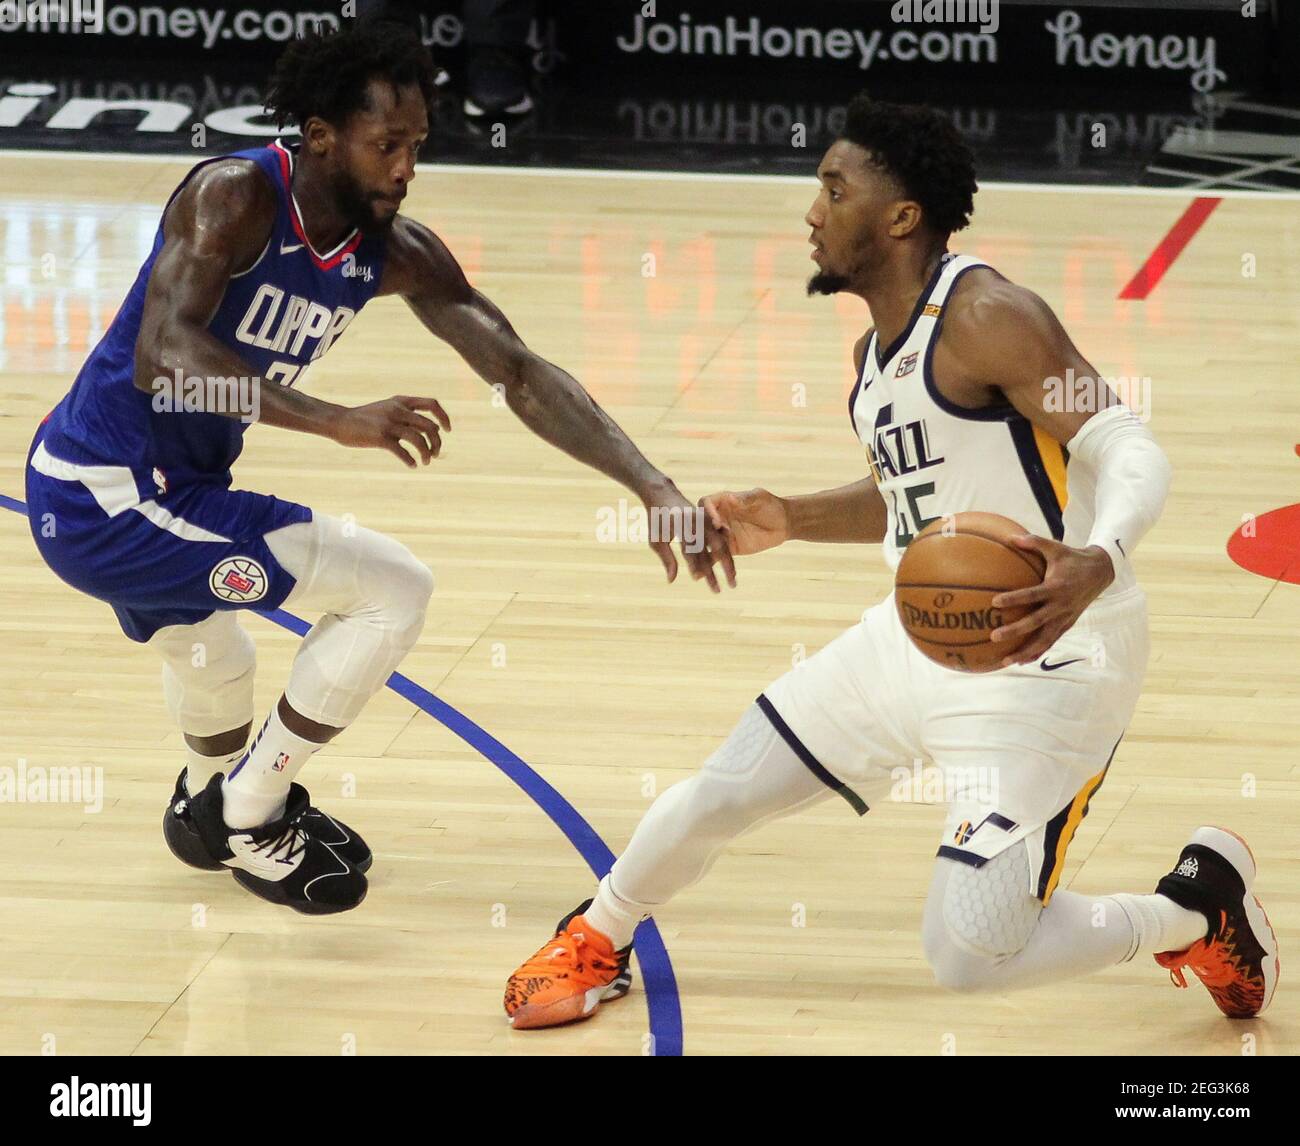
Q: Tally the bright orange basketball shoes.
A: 2